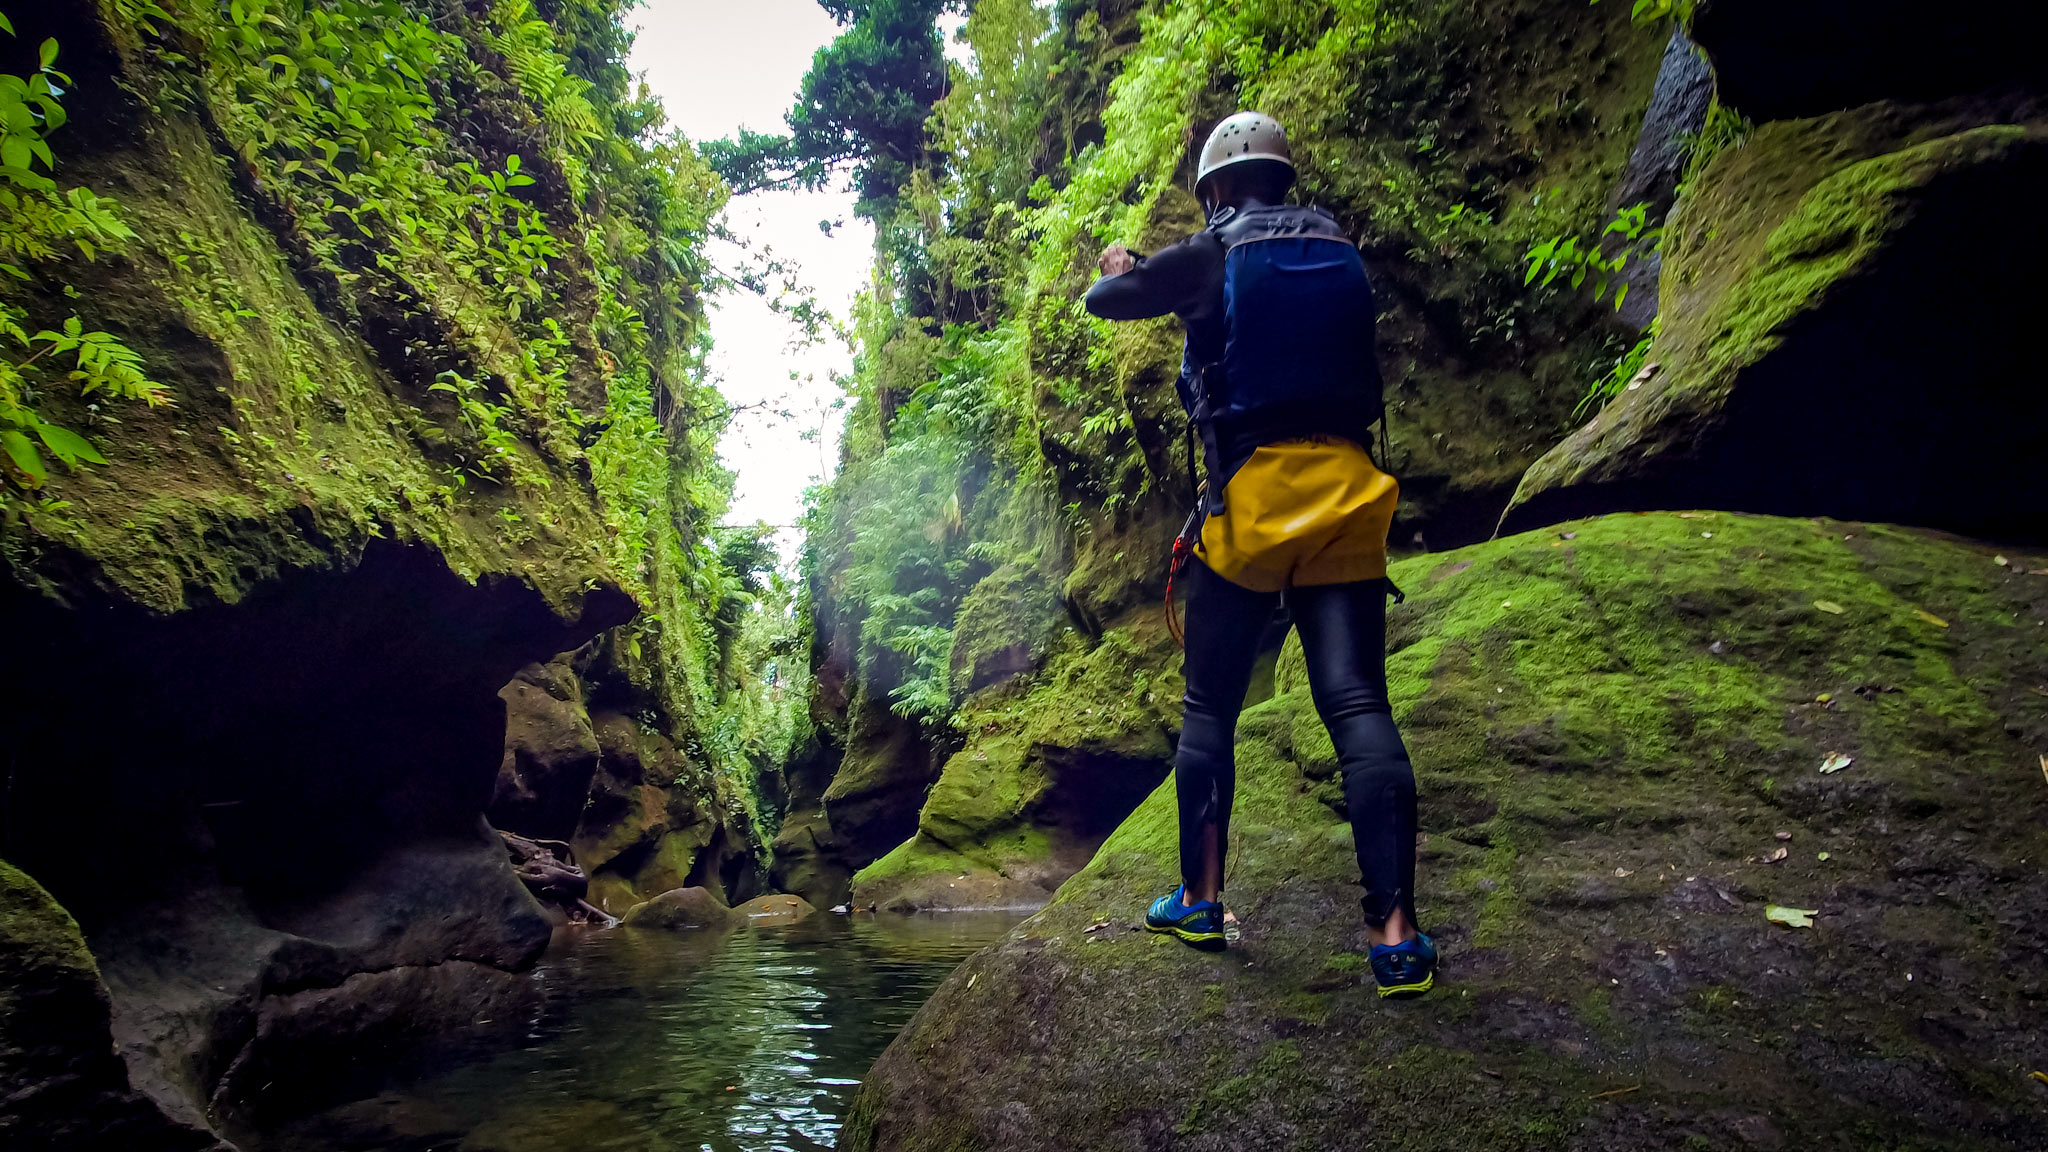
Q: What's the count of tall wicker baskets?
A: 0